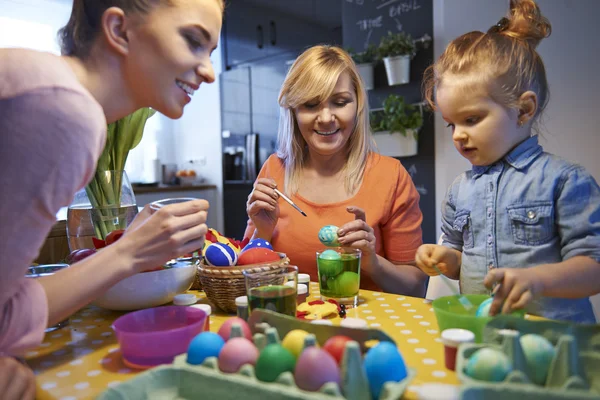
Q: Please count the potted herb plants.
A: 3